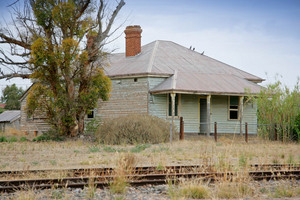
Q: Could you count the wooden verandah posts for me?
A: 3